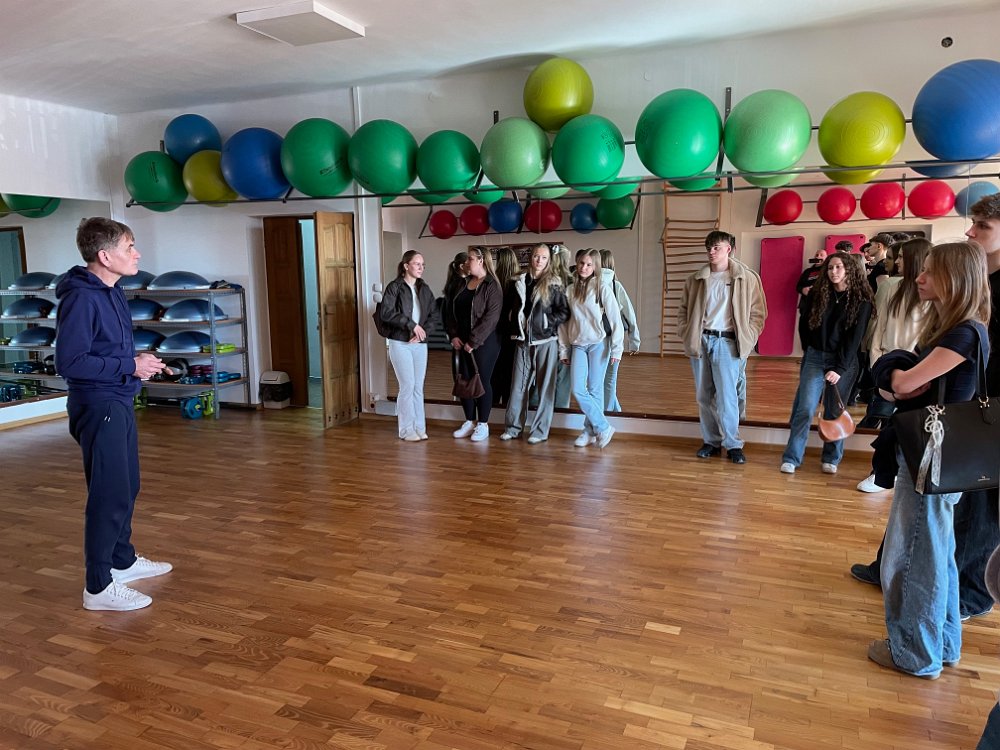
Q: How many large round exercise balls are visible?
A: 14